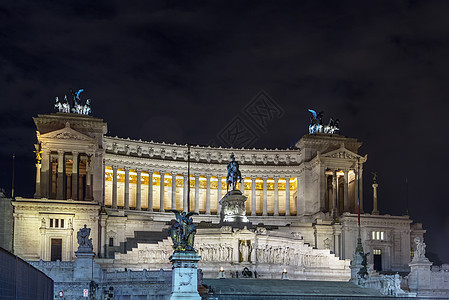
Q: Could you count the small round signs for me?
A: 1